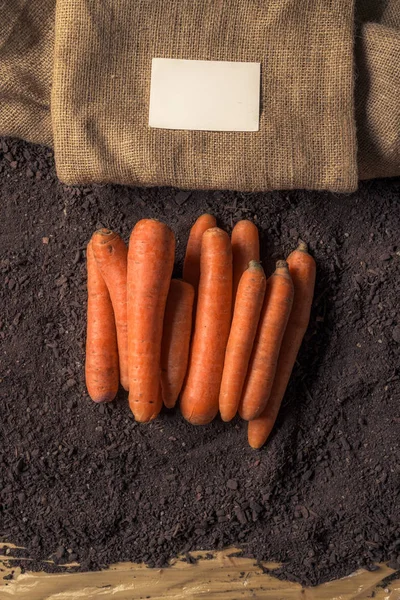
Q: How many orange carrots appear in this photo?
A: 10